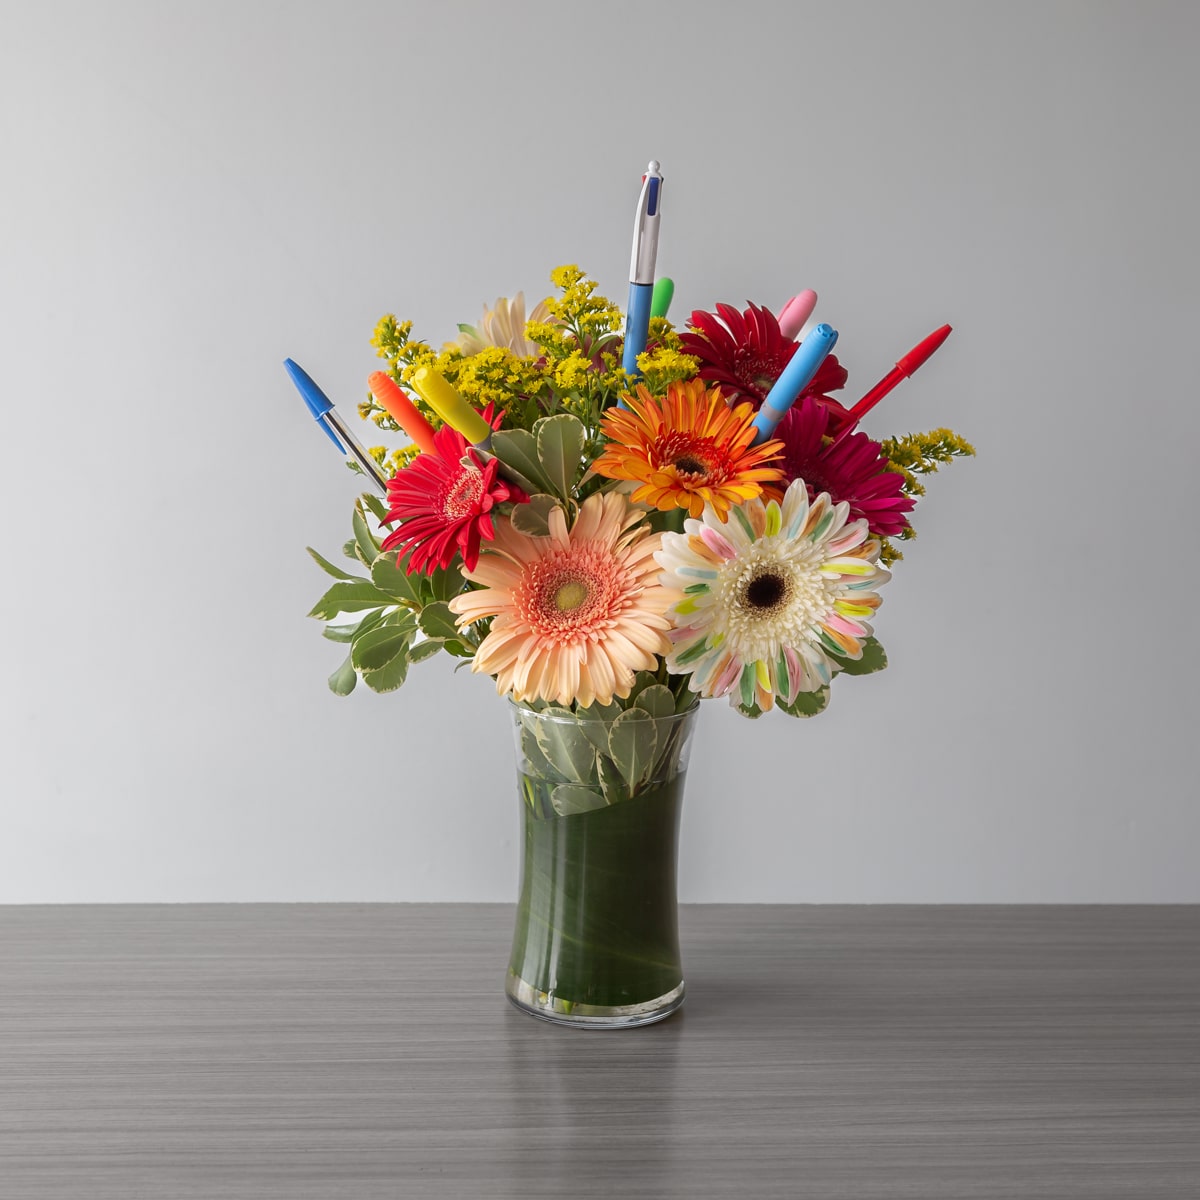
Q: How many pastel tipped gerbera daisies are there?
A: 1